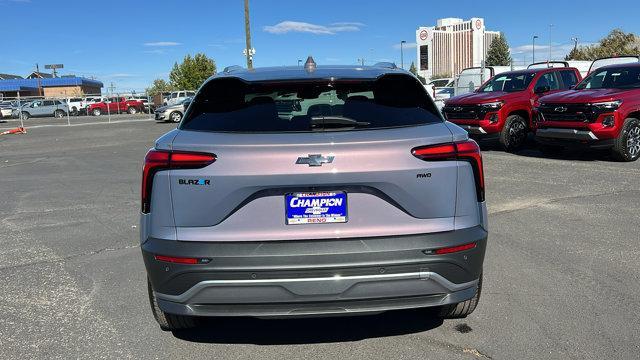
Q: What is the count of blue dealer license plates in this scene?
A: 1